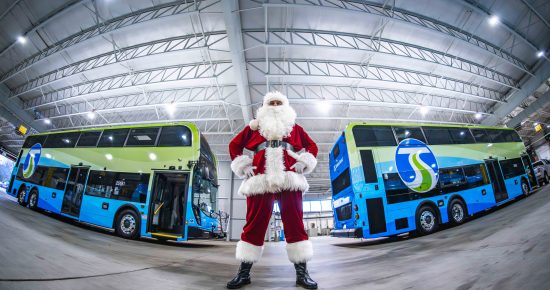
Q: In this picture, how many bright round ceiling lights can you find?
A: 9